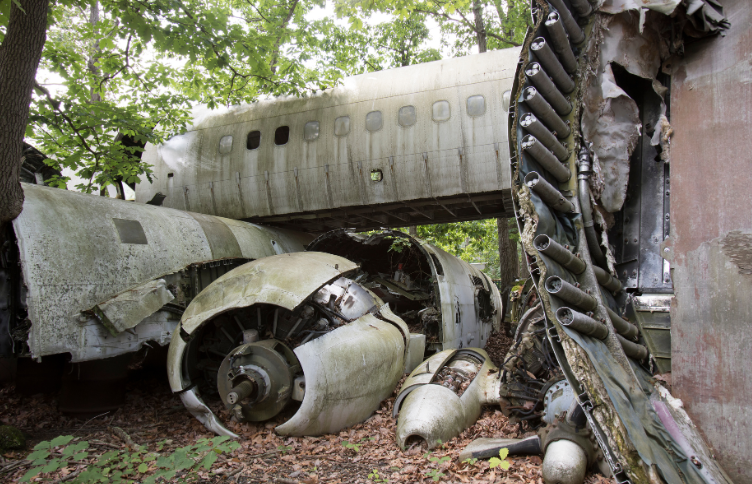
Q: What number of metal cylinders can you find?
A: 12